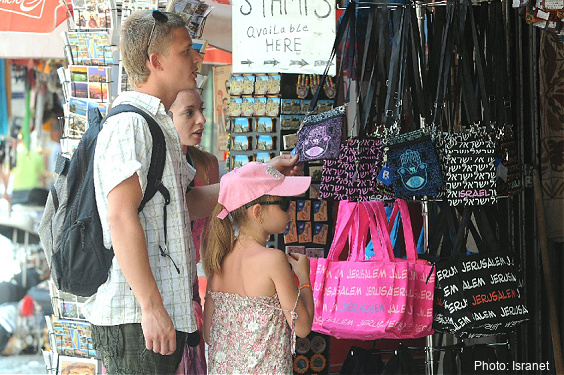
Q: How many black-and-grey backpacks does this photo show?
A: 1